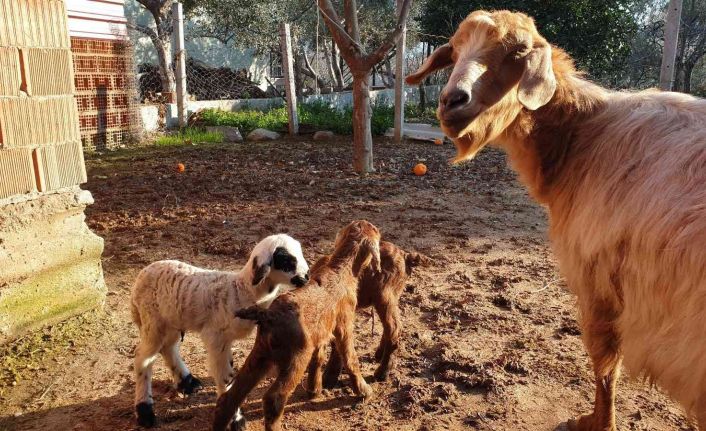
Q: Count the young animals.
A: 3